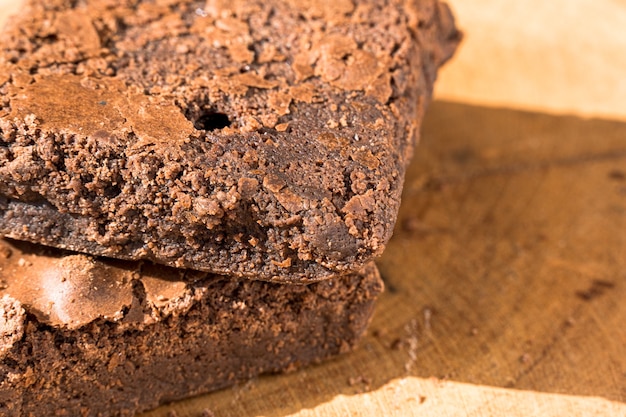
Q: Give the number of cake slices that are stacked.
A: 2